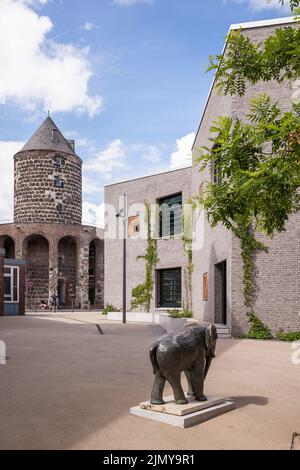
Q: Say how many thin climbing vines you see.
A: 3